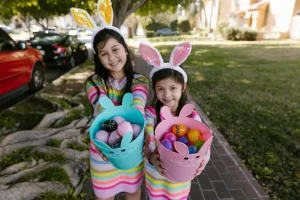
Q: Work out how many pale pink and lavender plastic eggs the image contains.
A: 5